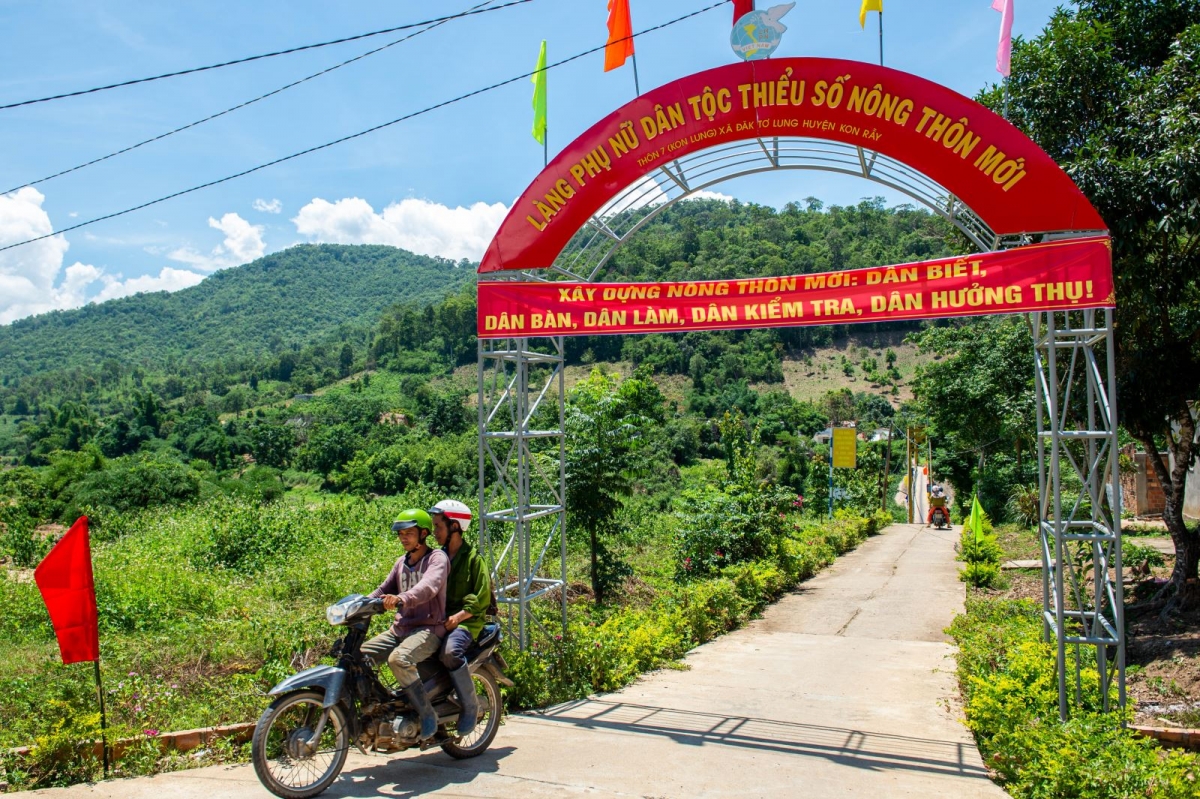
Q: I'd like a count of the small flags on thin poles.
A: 7